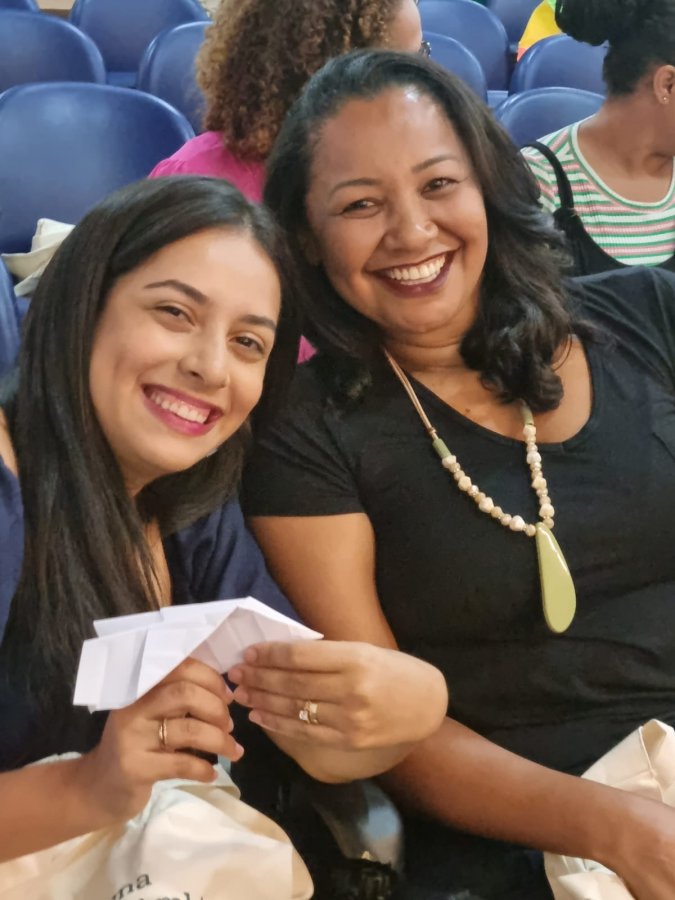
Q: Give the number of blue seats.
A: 11